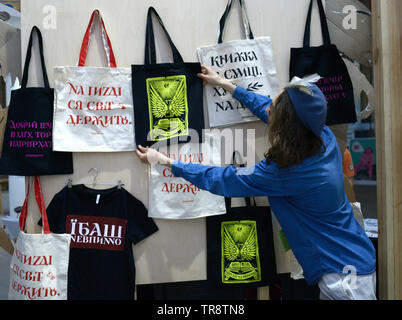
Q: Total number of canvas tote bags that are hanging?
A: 8